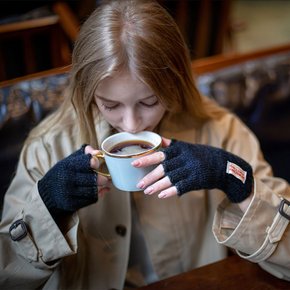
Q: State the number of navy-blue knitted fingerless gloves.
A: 2